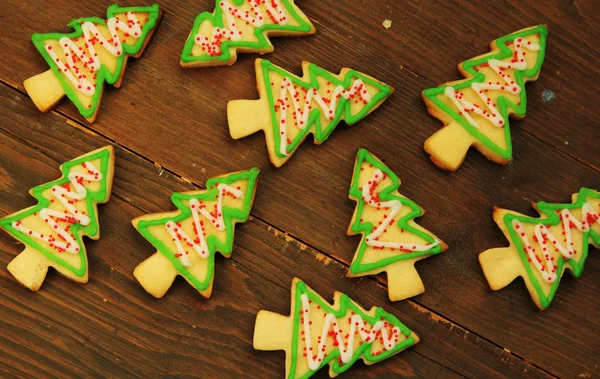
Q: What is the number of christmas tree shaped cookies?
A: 9